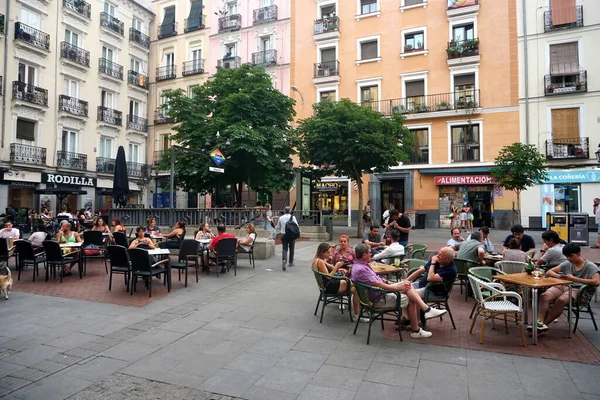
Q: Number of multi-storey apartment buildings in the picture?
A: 5